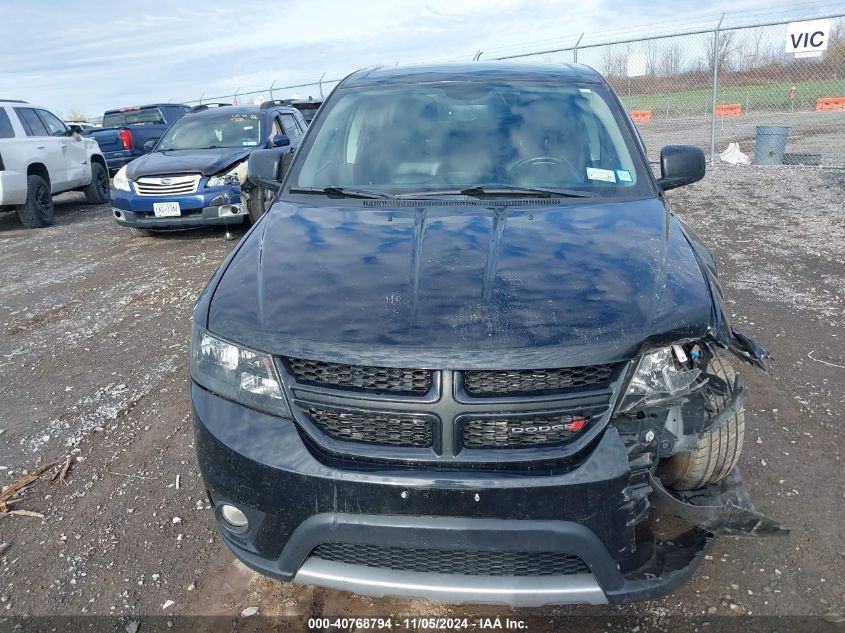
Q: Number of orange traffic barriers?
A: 3